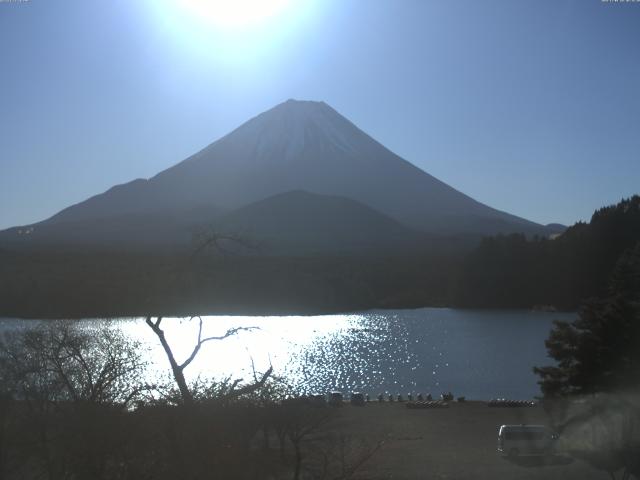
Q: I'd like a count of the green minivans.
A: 0